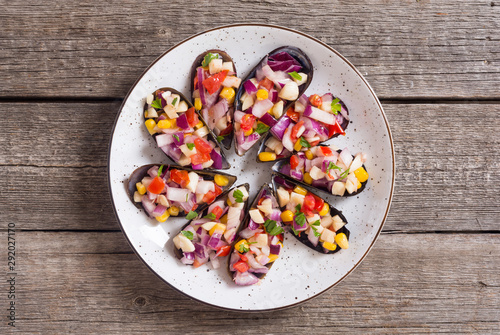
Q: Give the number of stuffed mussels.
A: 9